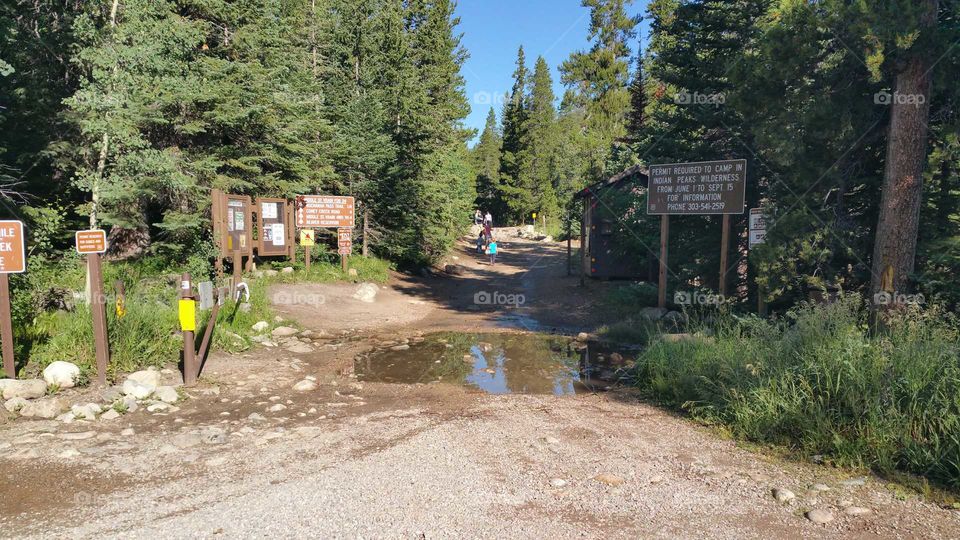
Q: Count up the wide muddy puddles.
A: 1